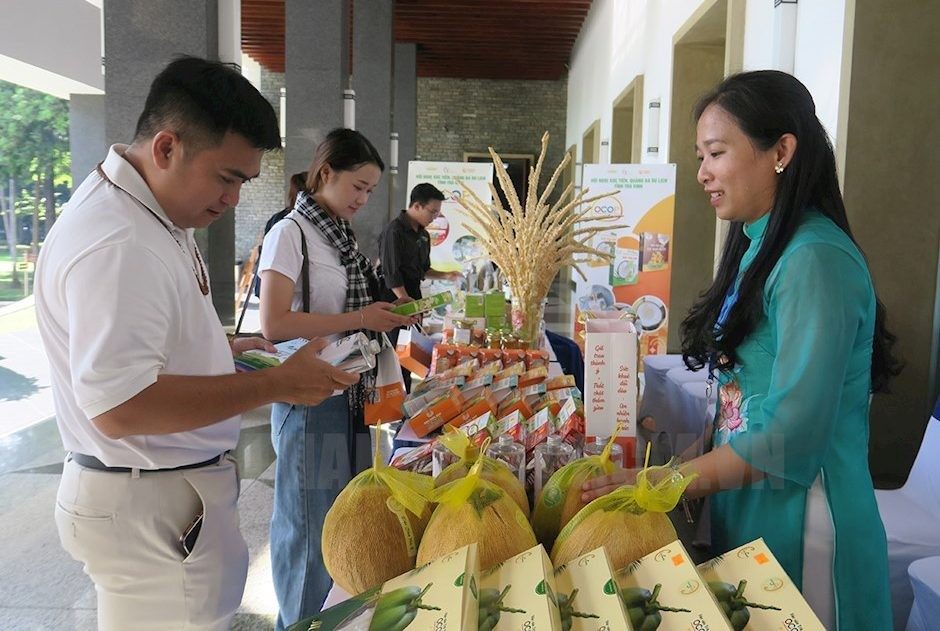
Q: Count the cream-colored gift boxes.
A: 5